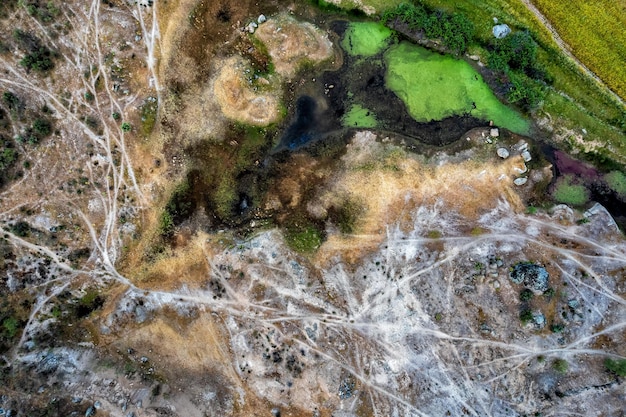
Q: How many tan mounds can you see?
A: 2